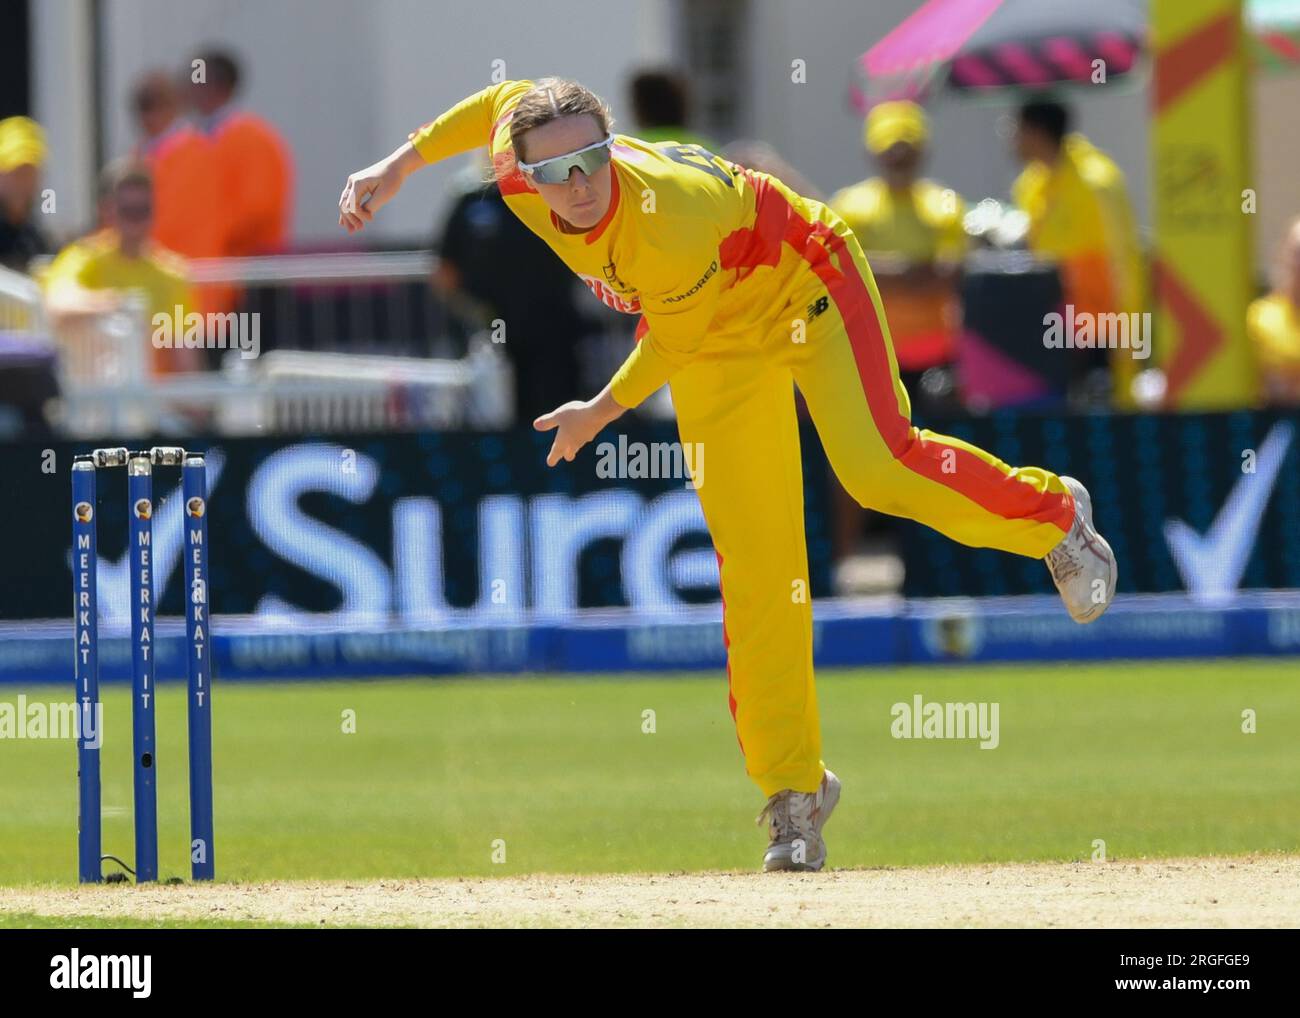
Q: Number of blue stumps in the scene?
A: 3